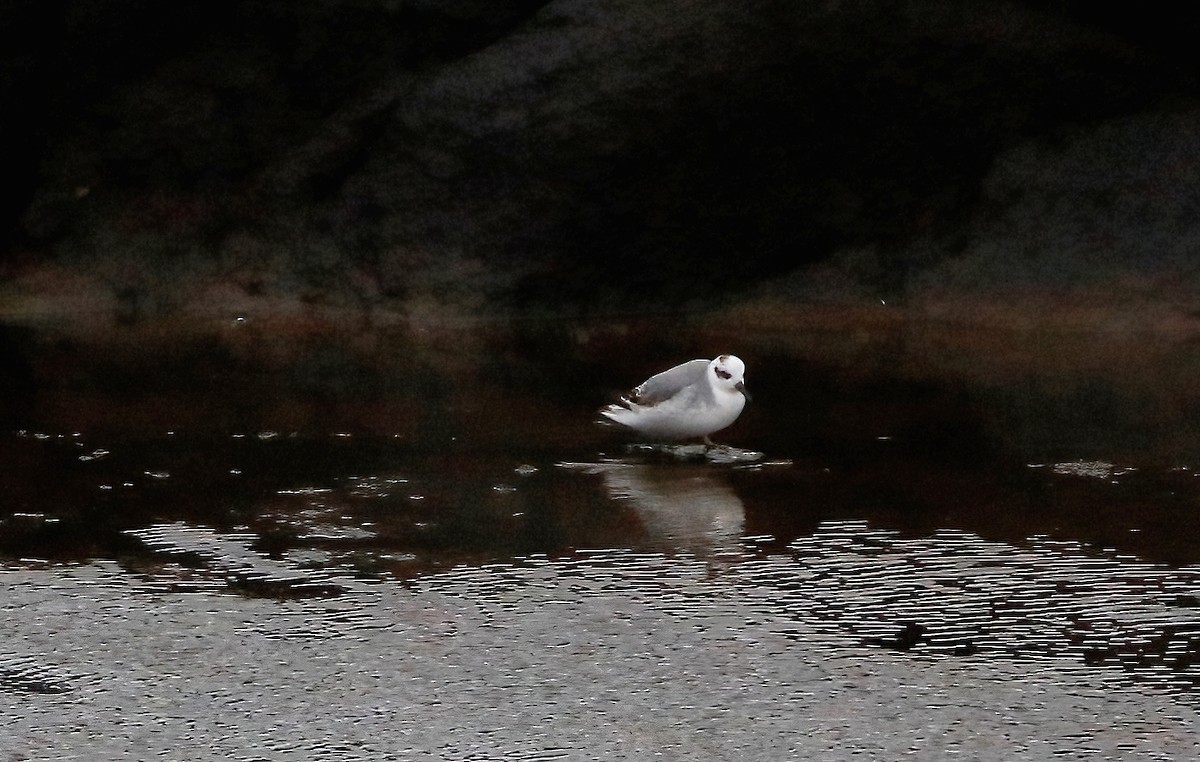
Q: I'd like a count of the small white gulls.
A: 1